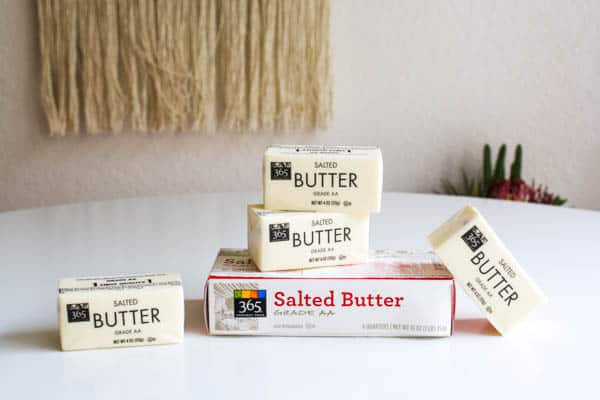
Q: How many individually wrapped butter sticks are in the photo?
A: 4